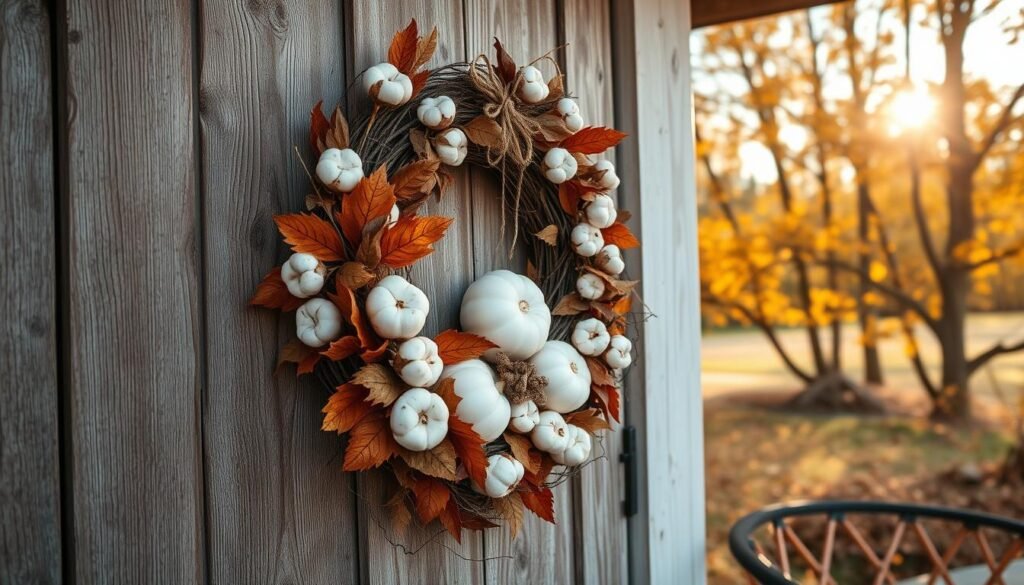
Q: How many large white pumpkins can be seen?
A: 3